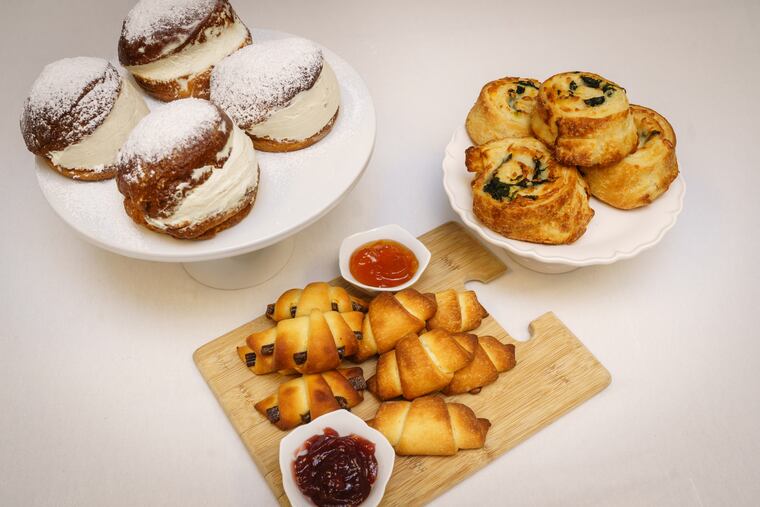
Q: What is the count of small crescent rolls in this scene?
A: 8